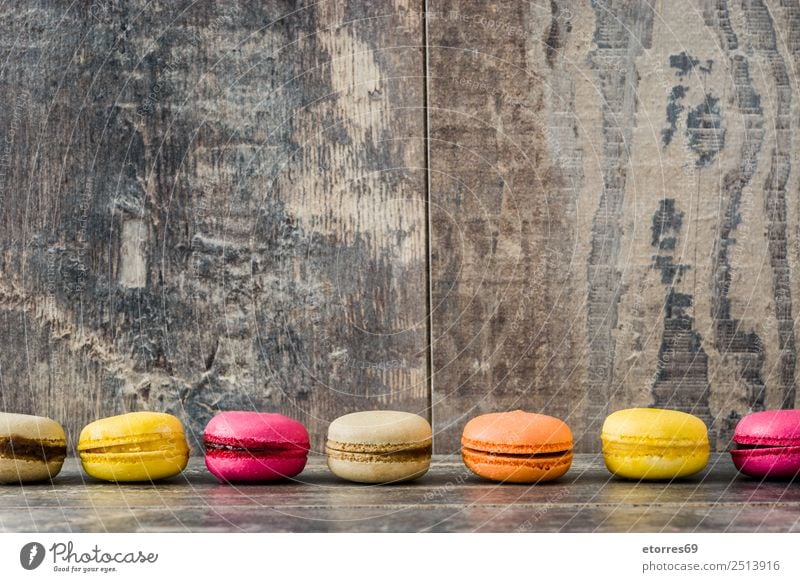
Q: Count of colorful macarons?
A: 7